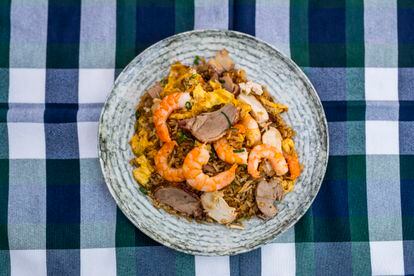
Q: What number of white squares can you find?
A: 11